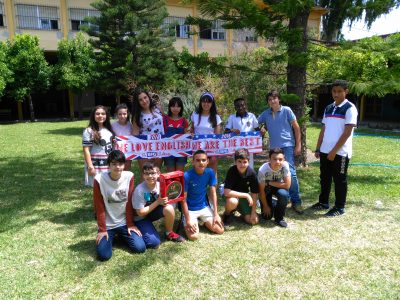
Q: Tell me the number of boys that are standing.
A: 3